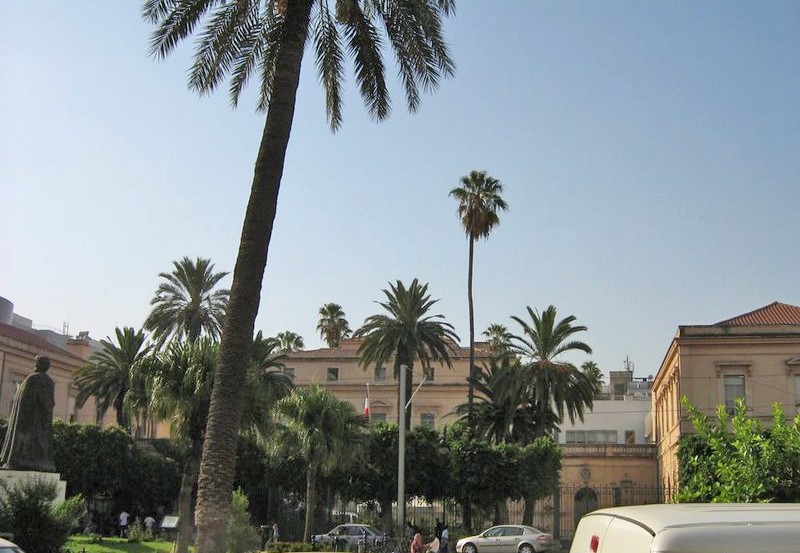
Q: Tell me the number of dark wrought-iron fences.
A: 1